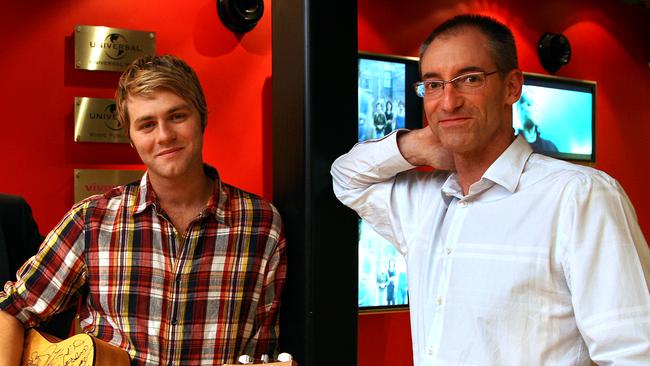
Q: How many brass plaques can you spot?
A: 3